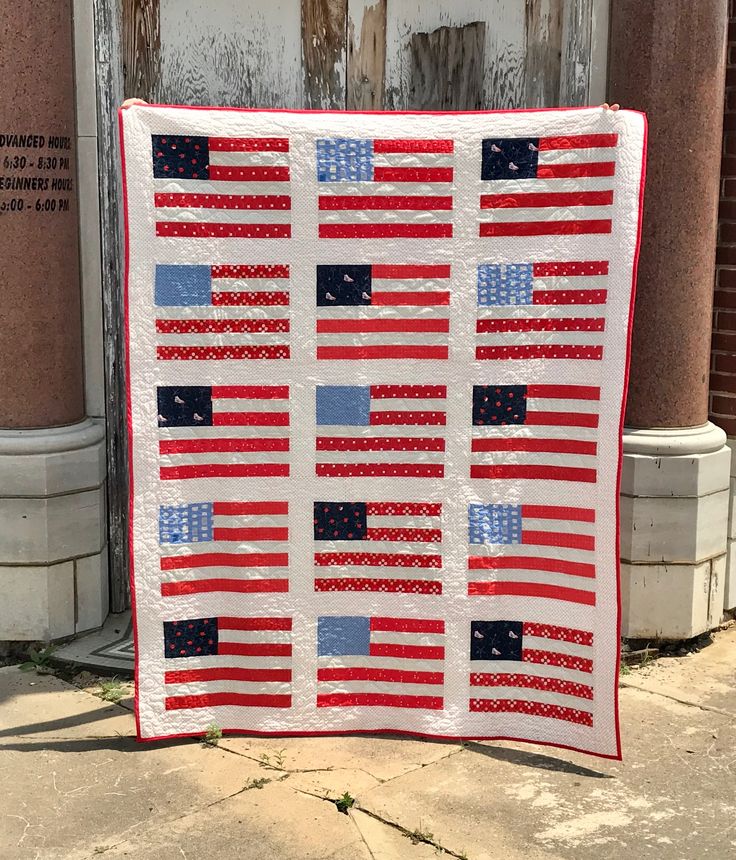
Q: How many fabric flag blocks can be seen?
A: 15